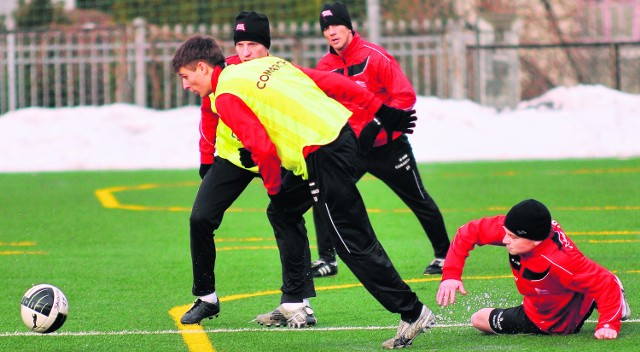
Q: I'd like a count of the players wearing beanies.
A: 3